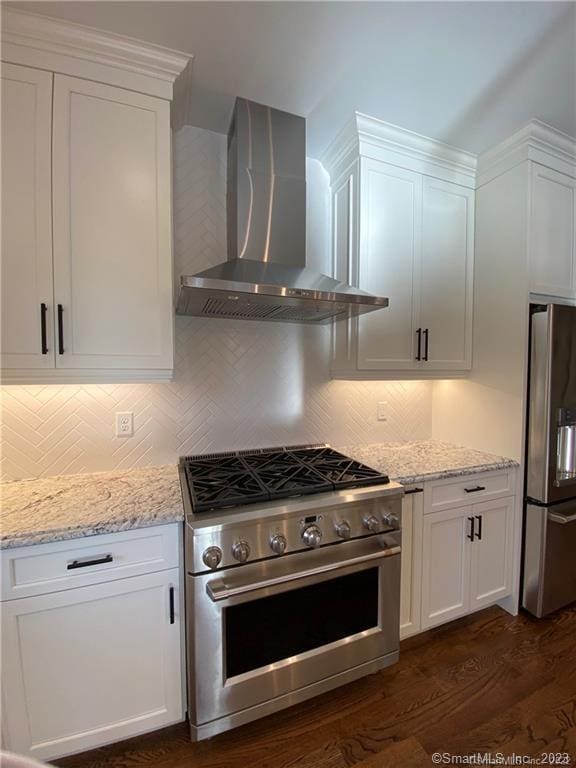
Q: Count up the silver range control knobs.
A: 7